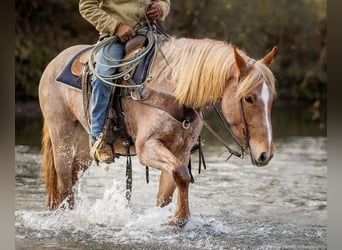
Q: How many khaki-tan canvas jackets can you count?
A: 1